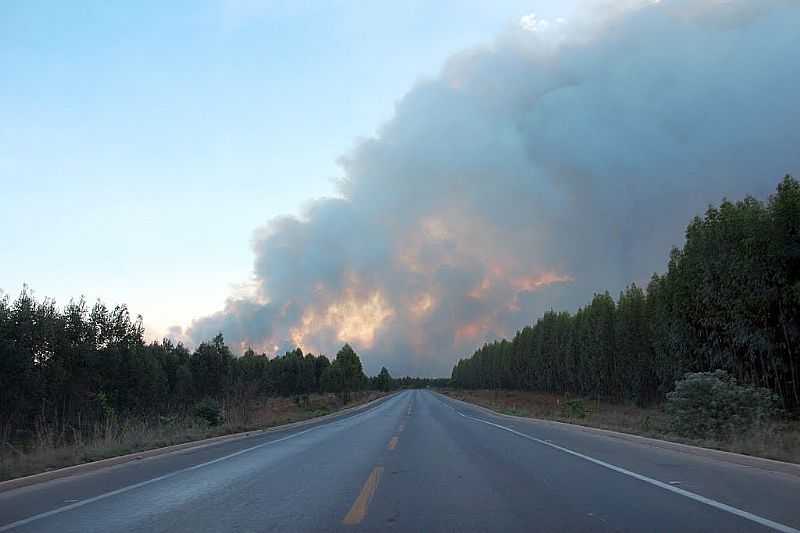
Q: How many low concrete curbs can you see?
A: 2